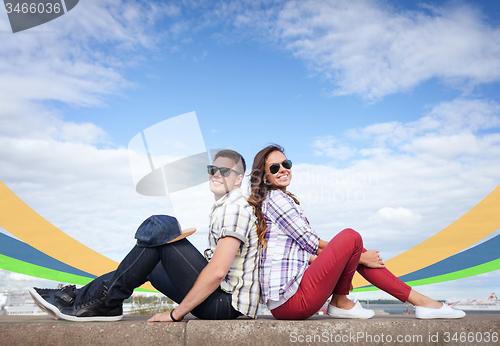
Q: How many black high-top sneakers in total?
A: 2